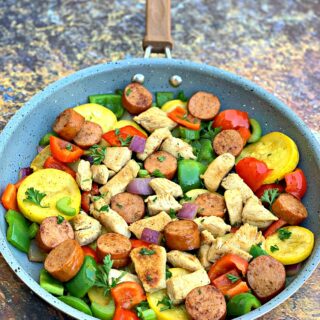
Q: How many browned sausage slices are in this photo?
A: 15